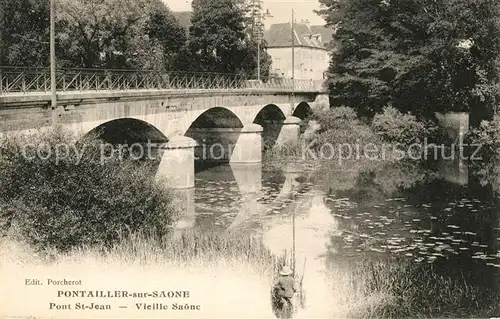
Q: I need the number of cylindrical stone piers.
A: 3